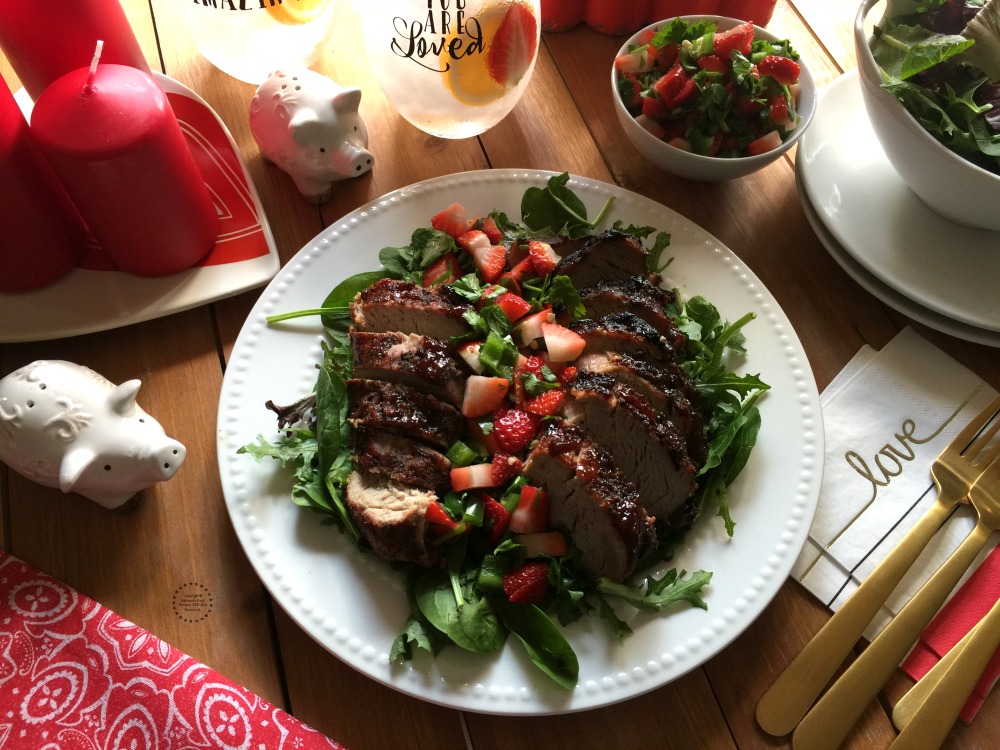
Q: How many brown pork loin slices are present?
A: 11